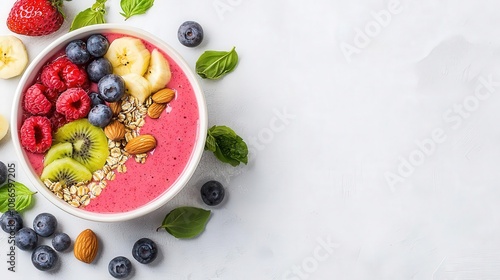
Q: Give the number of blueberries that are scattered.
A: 10